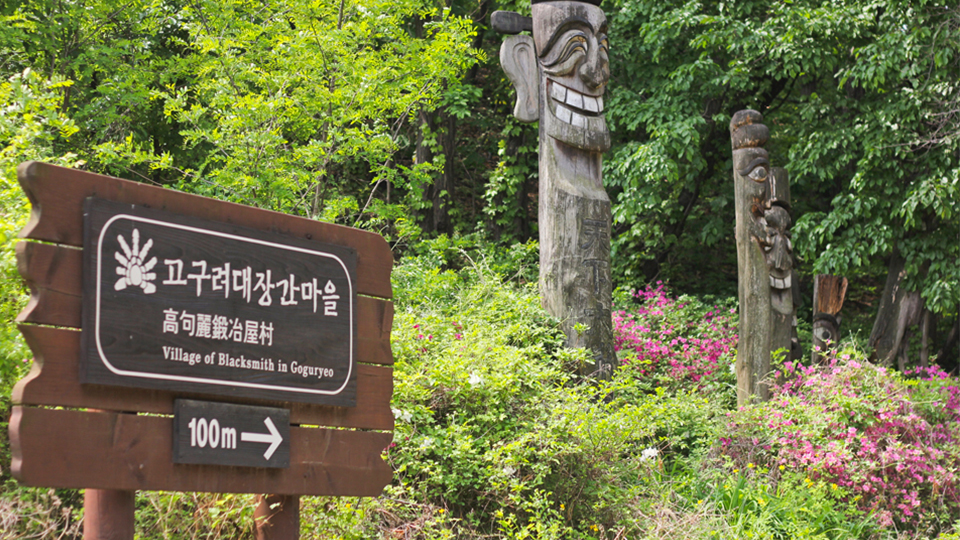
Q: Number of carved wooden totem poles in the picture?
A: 4